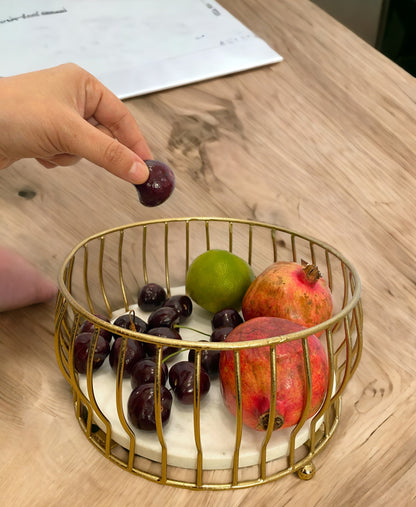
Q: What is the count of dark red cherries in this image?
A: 15